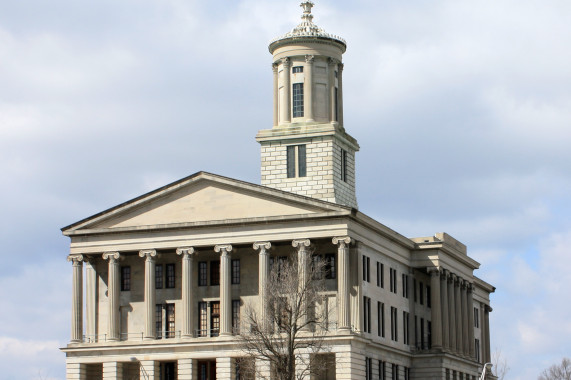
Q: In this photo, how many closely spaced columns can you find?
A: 6